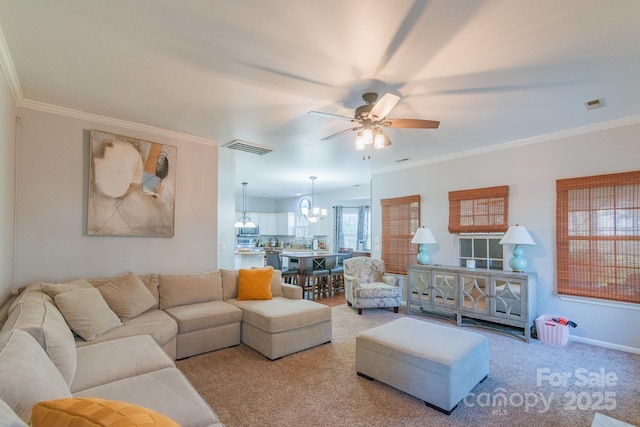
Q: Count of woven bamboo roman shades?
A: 3